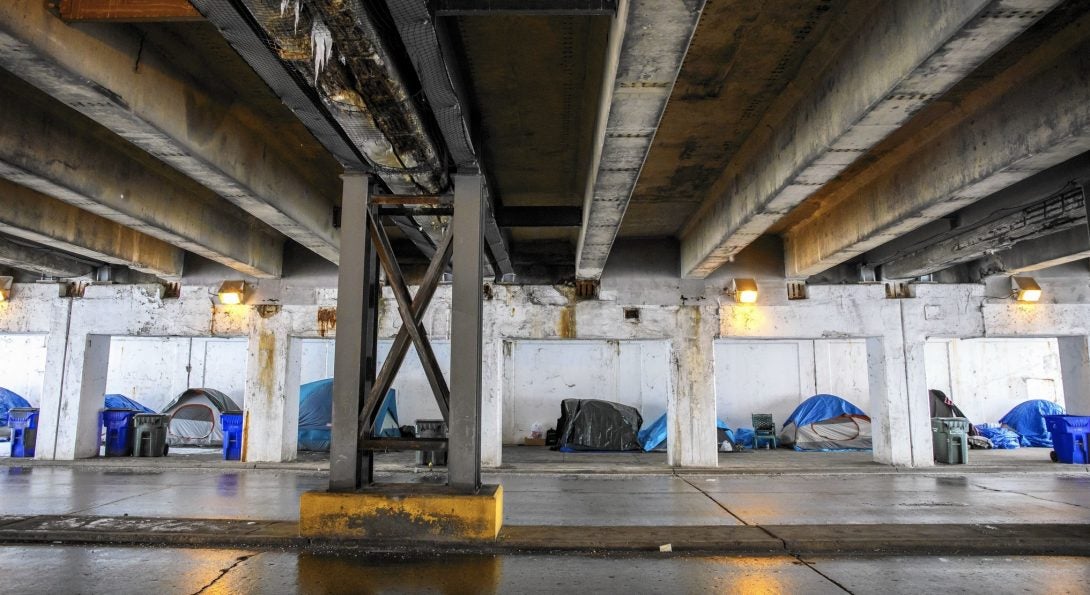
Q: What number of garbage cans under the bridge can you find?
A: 7